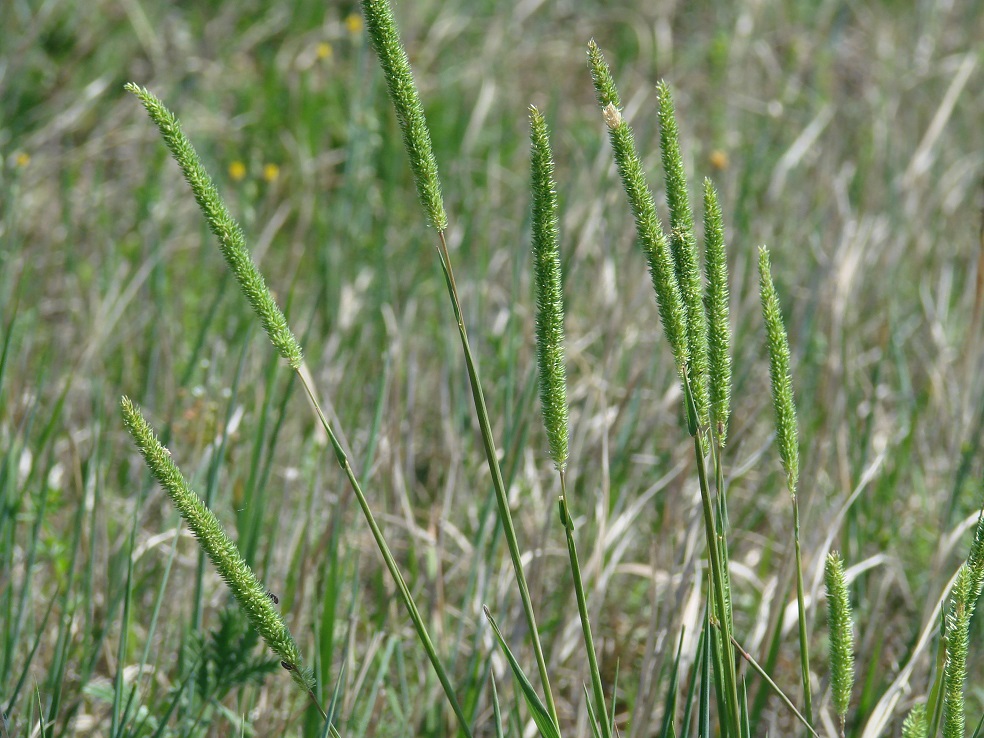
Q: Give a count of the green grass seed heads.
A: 12